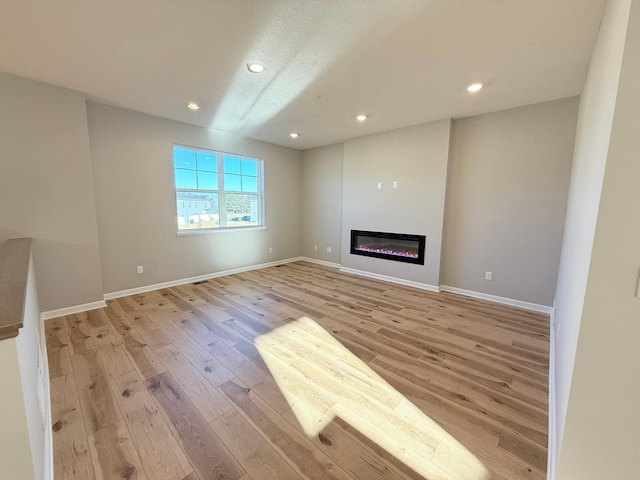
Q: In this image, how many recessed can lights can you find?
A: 5